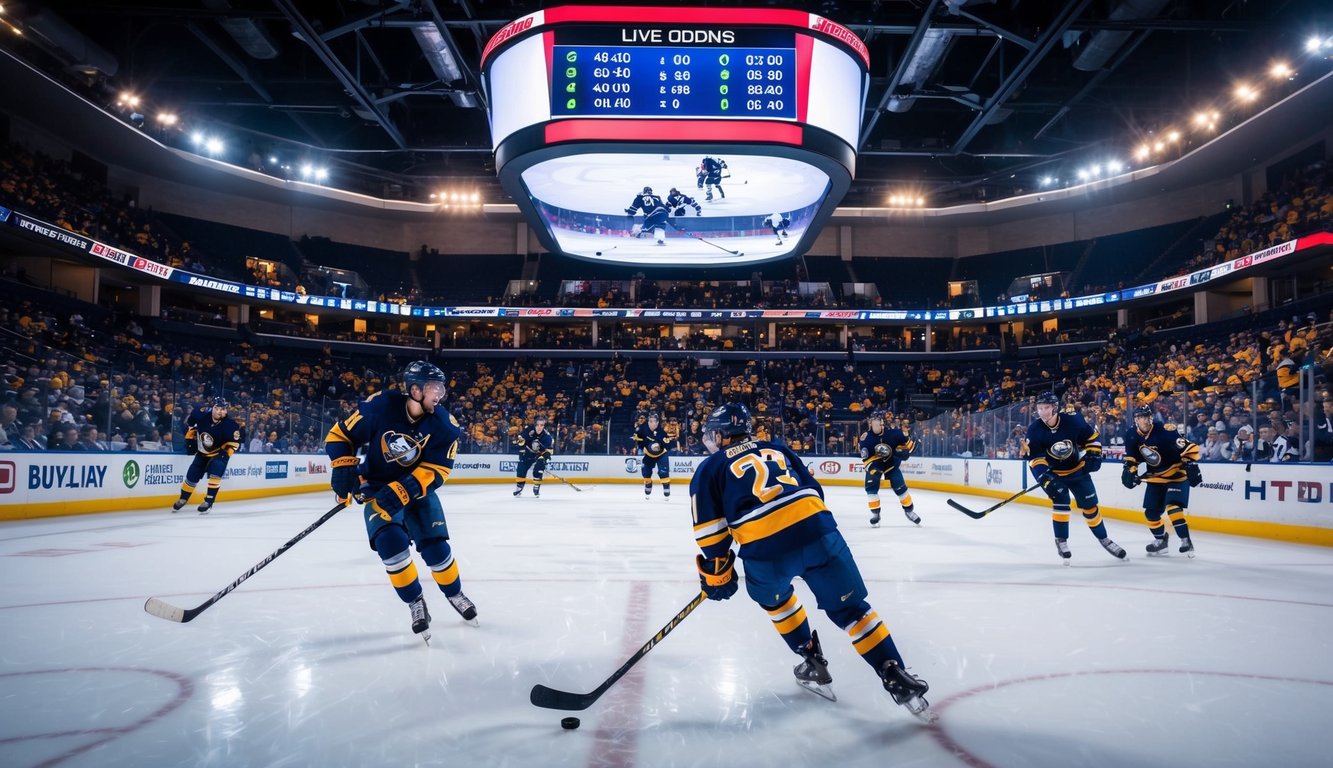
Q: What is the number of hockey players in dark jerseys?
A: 8